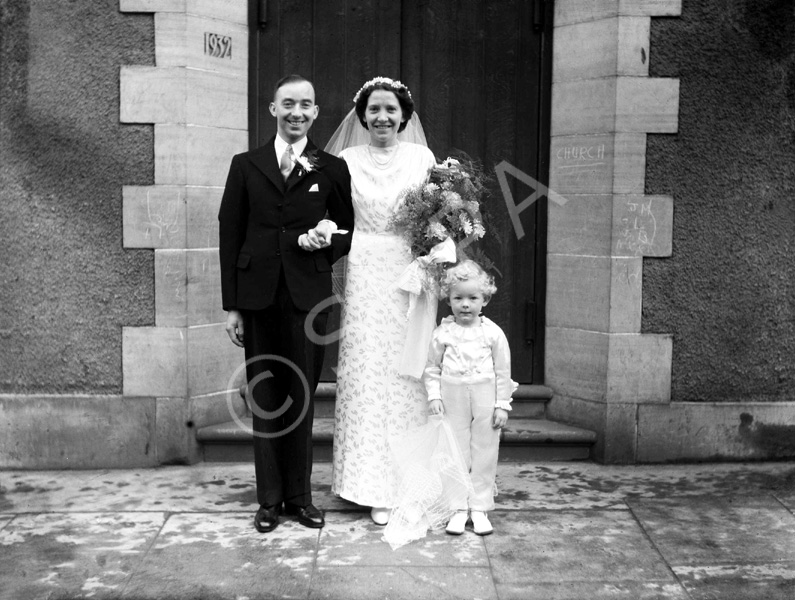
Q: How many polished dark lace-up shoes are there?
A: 2